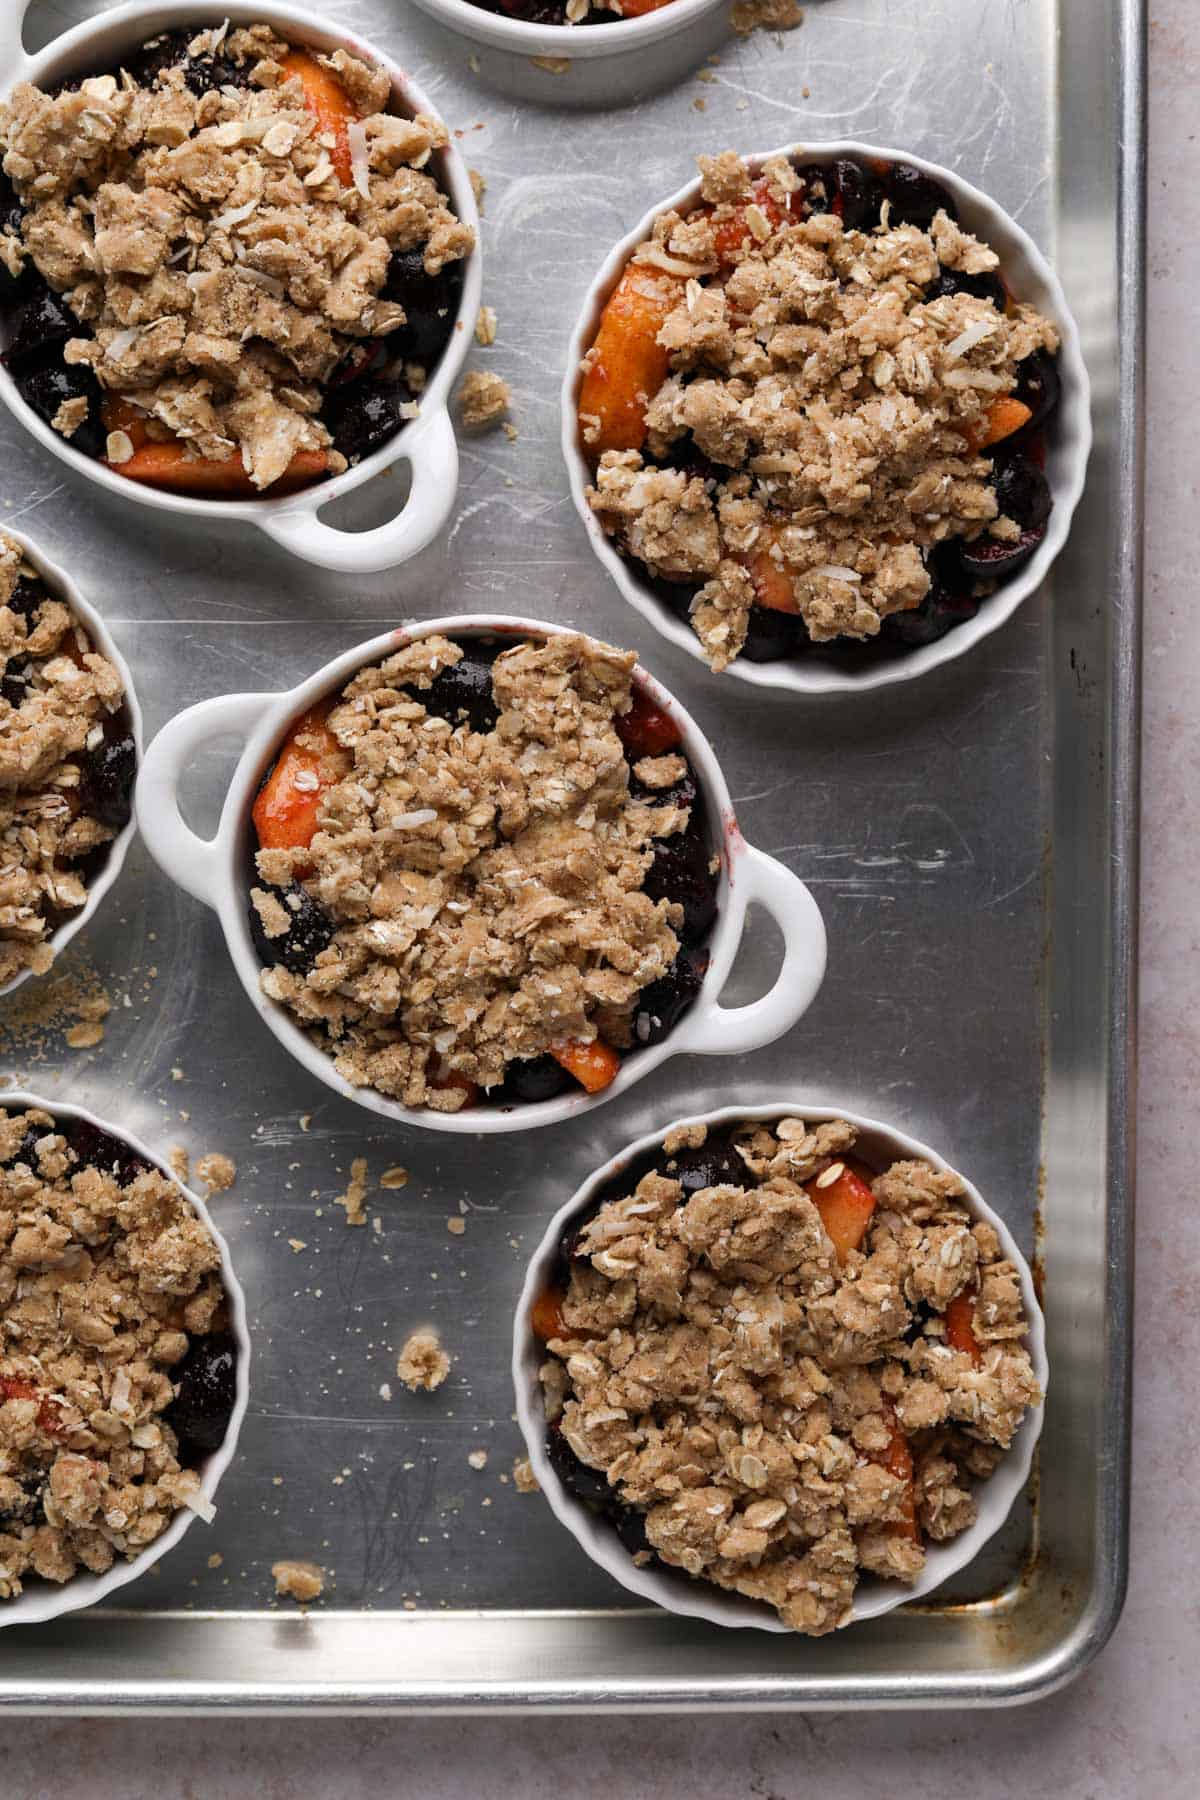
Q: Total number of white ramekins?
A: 7